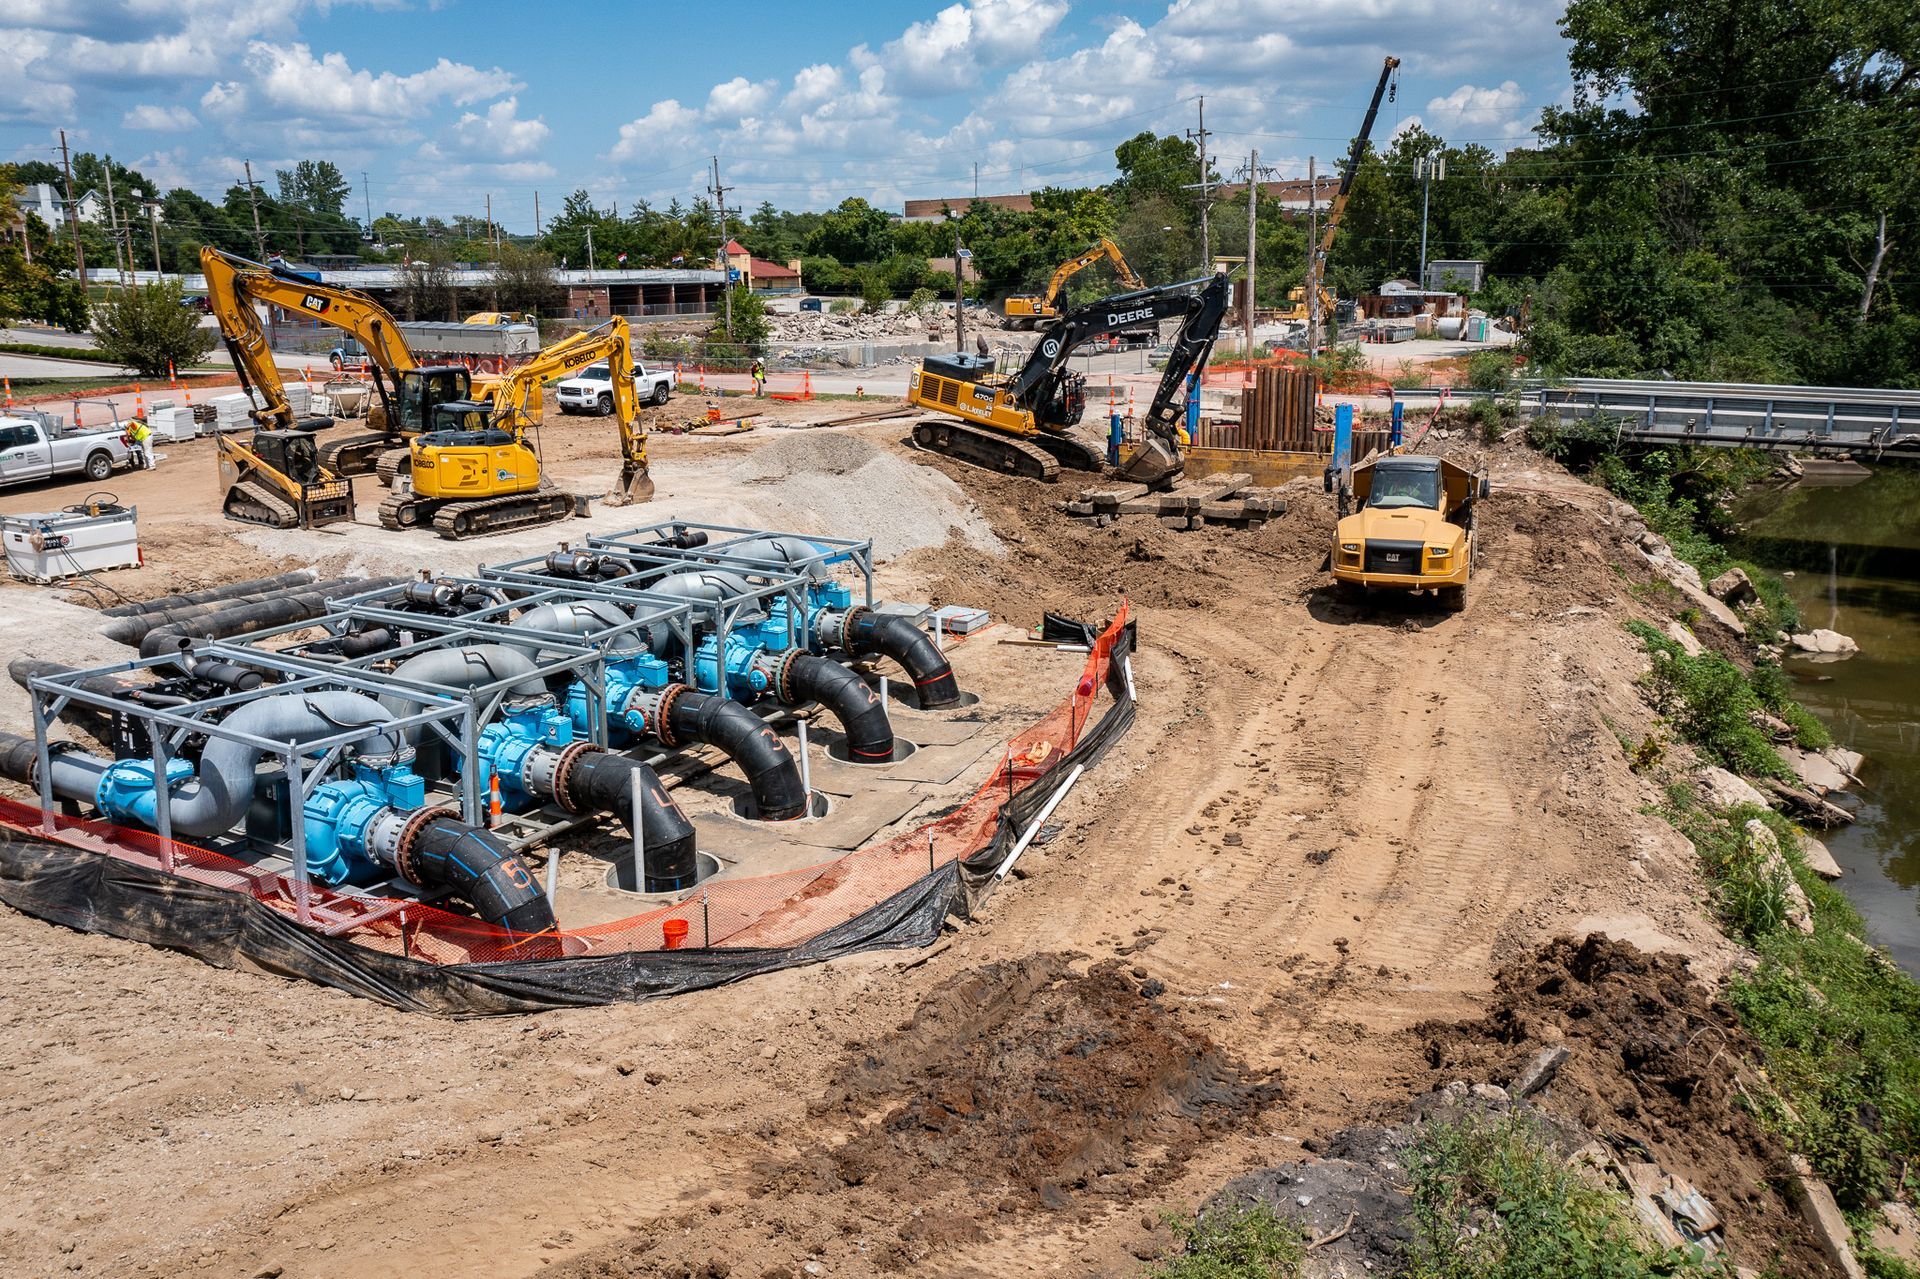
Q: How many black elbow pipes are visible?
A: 5